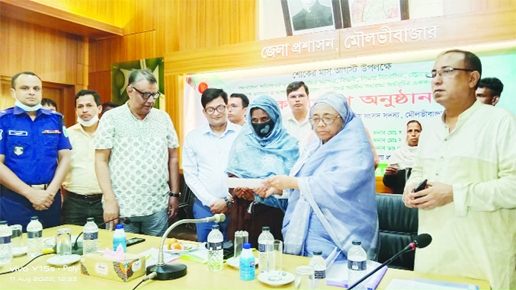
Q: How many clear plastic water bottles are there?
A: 7